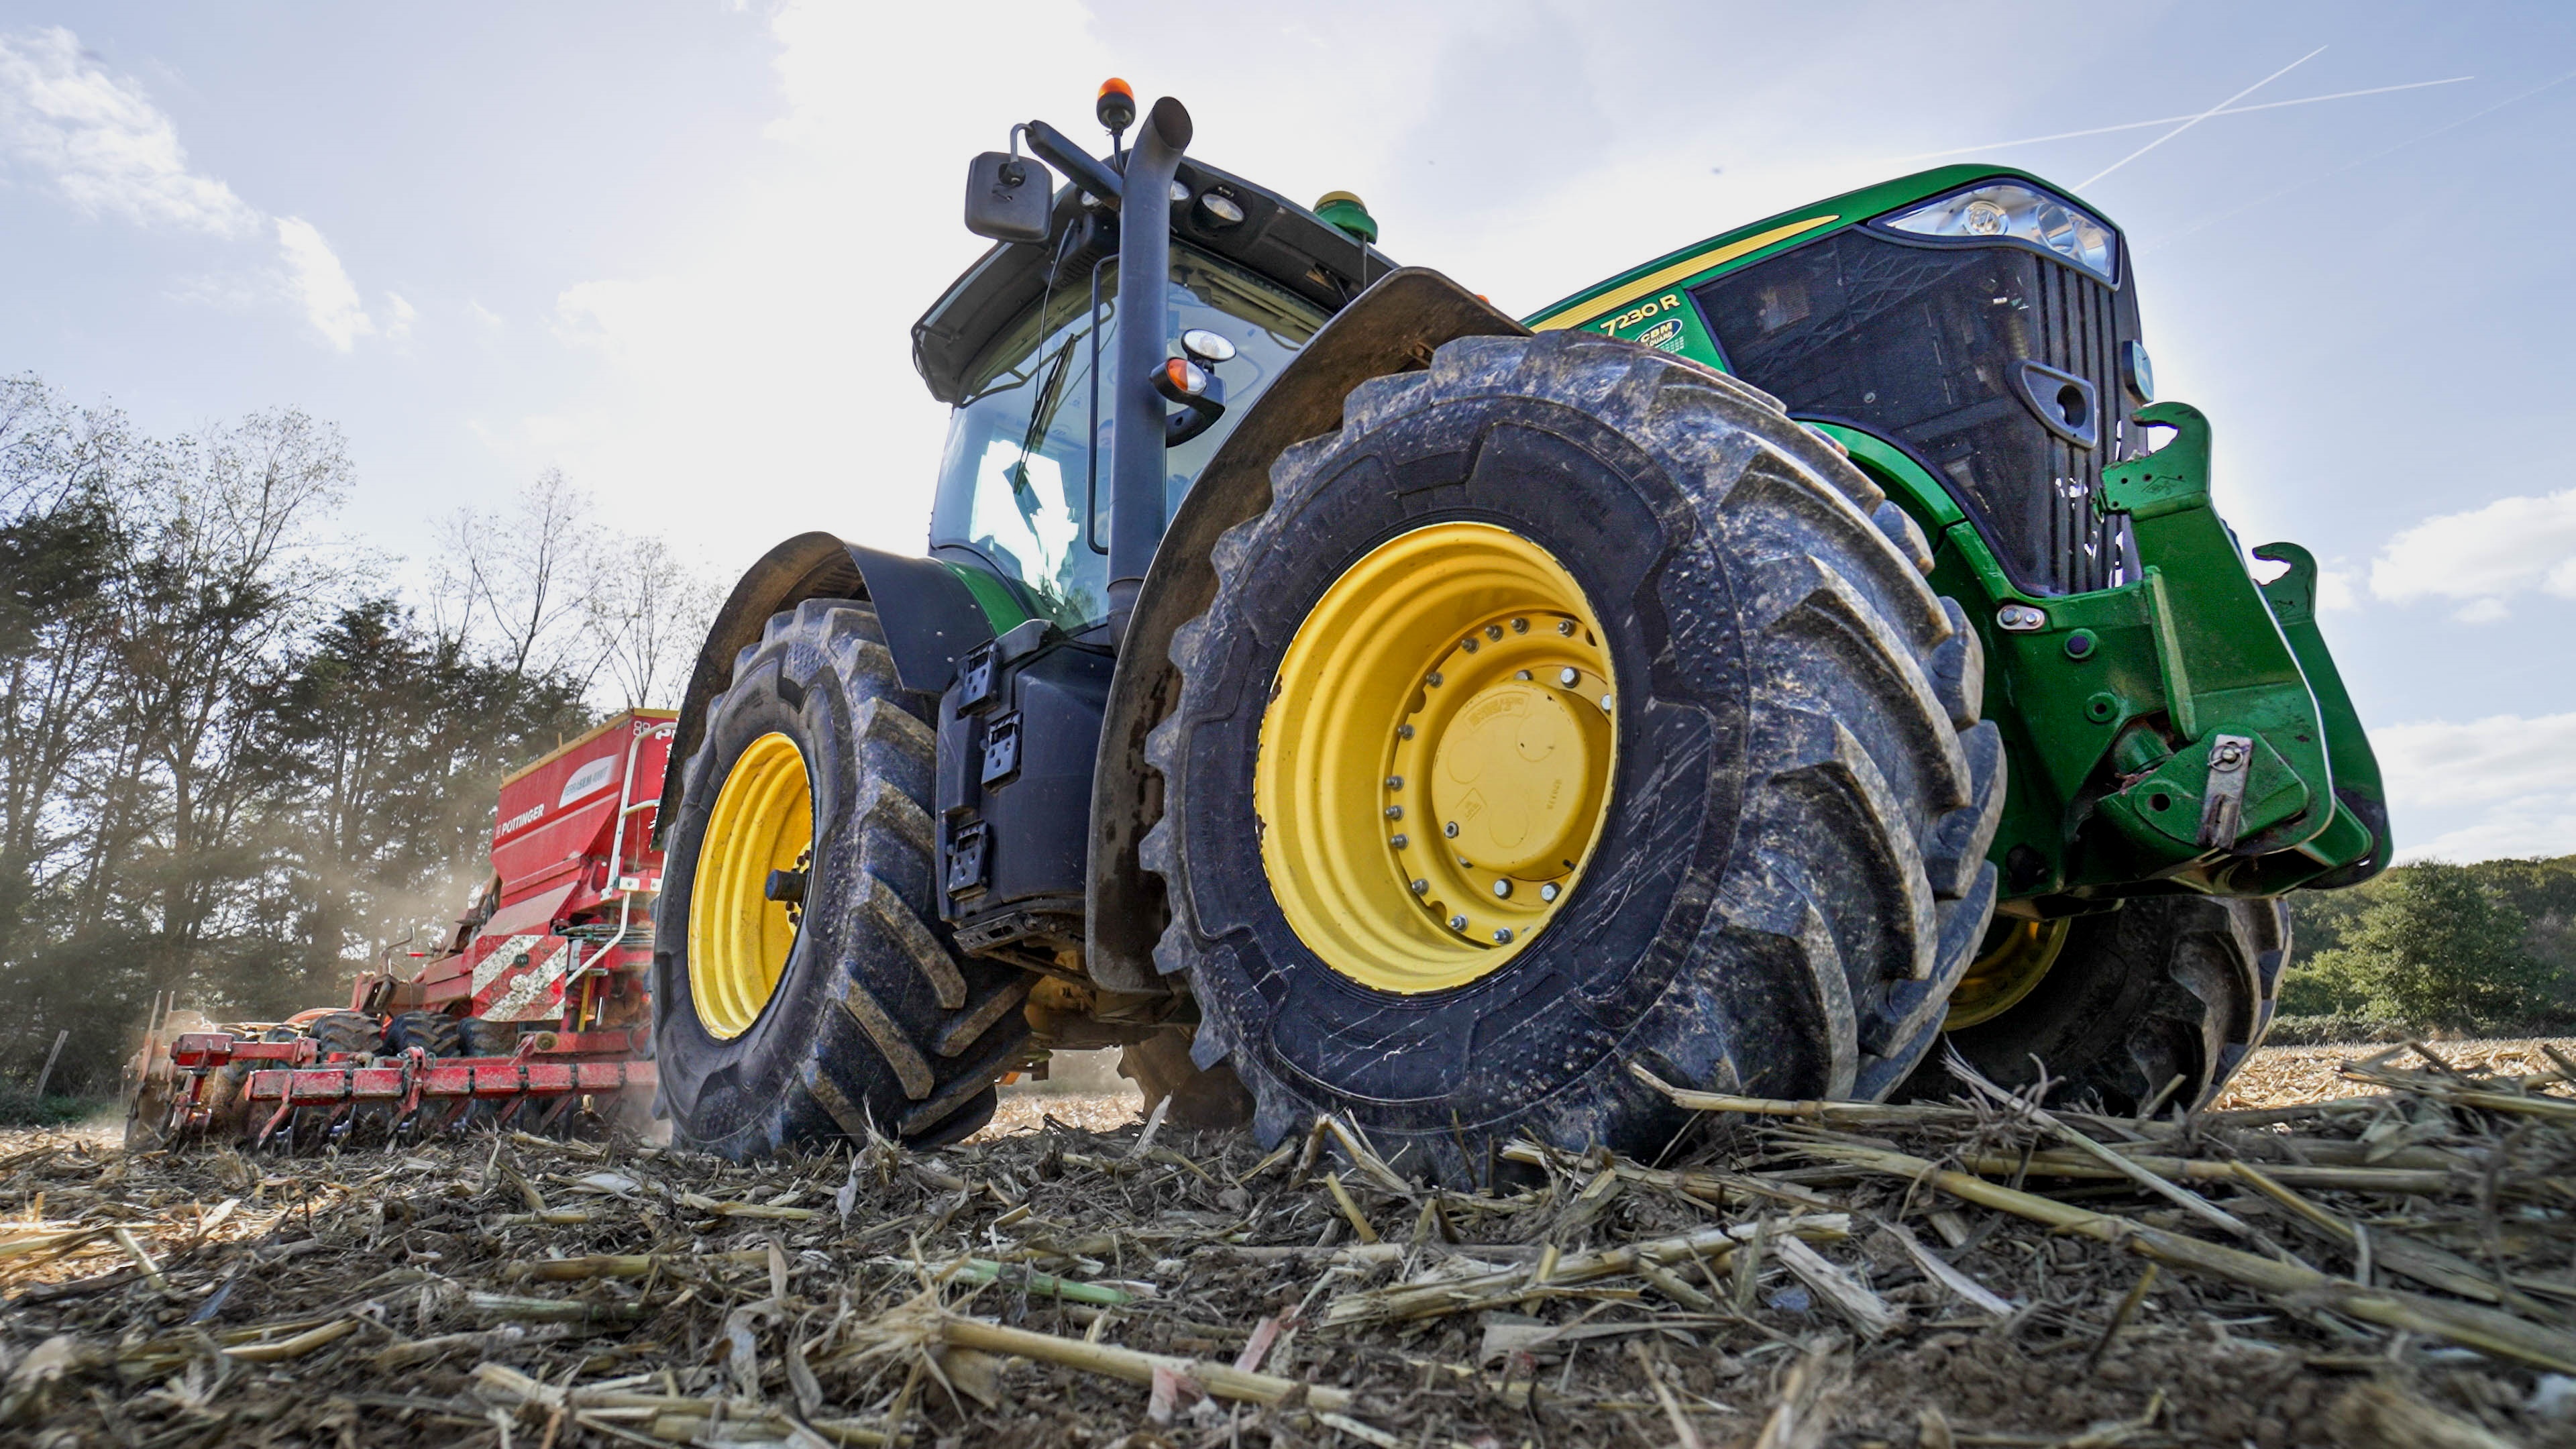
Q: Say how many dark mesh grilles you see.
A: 1